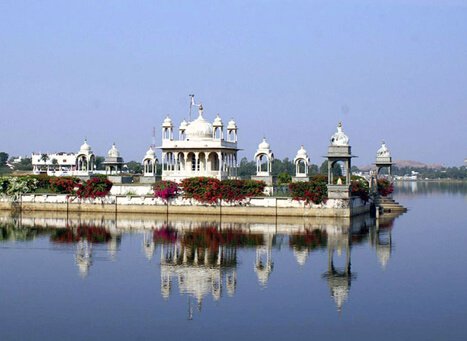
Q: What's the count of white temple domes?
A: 12